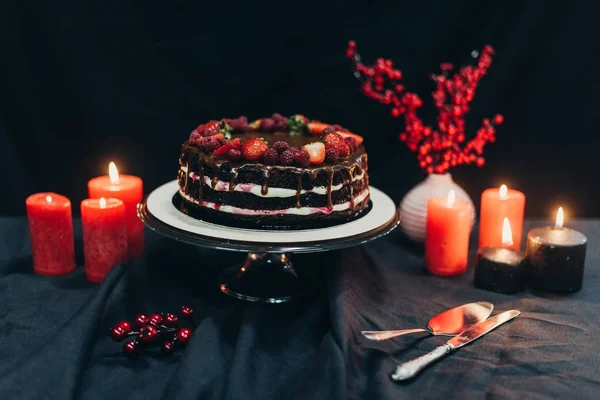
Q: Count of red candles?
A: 5